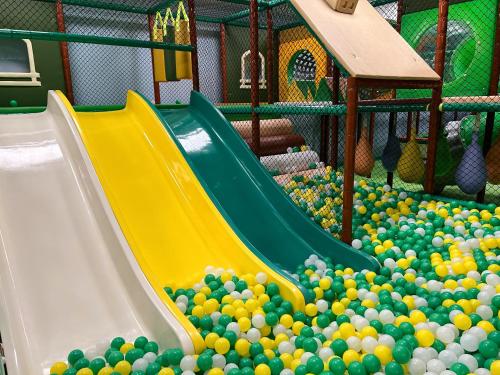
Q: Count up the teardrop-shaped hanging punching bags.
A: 5